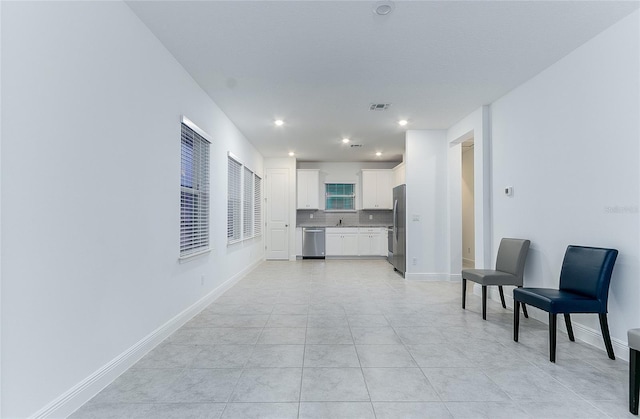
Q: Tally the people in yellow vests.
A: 0